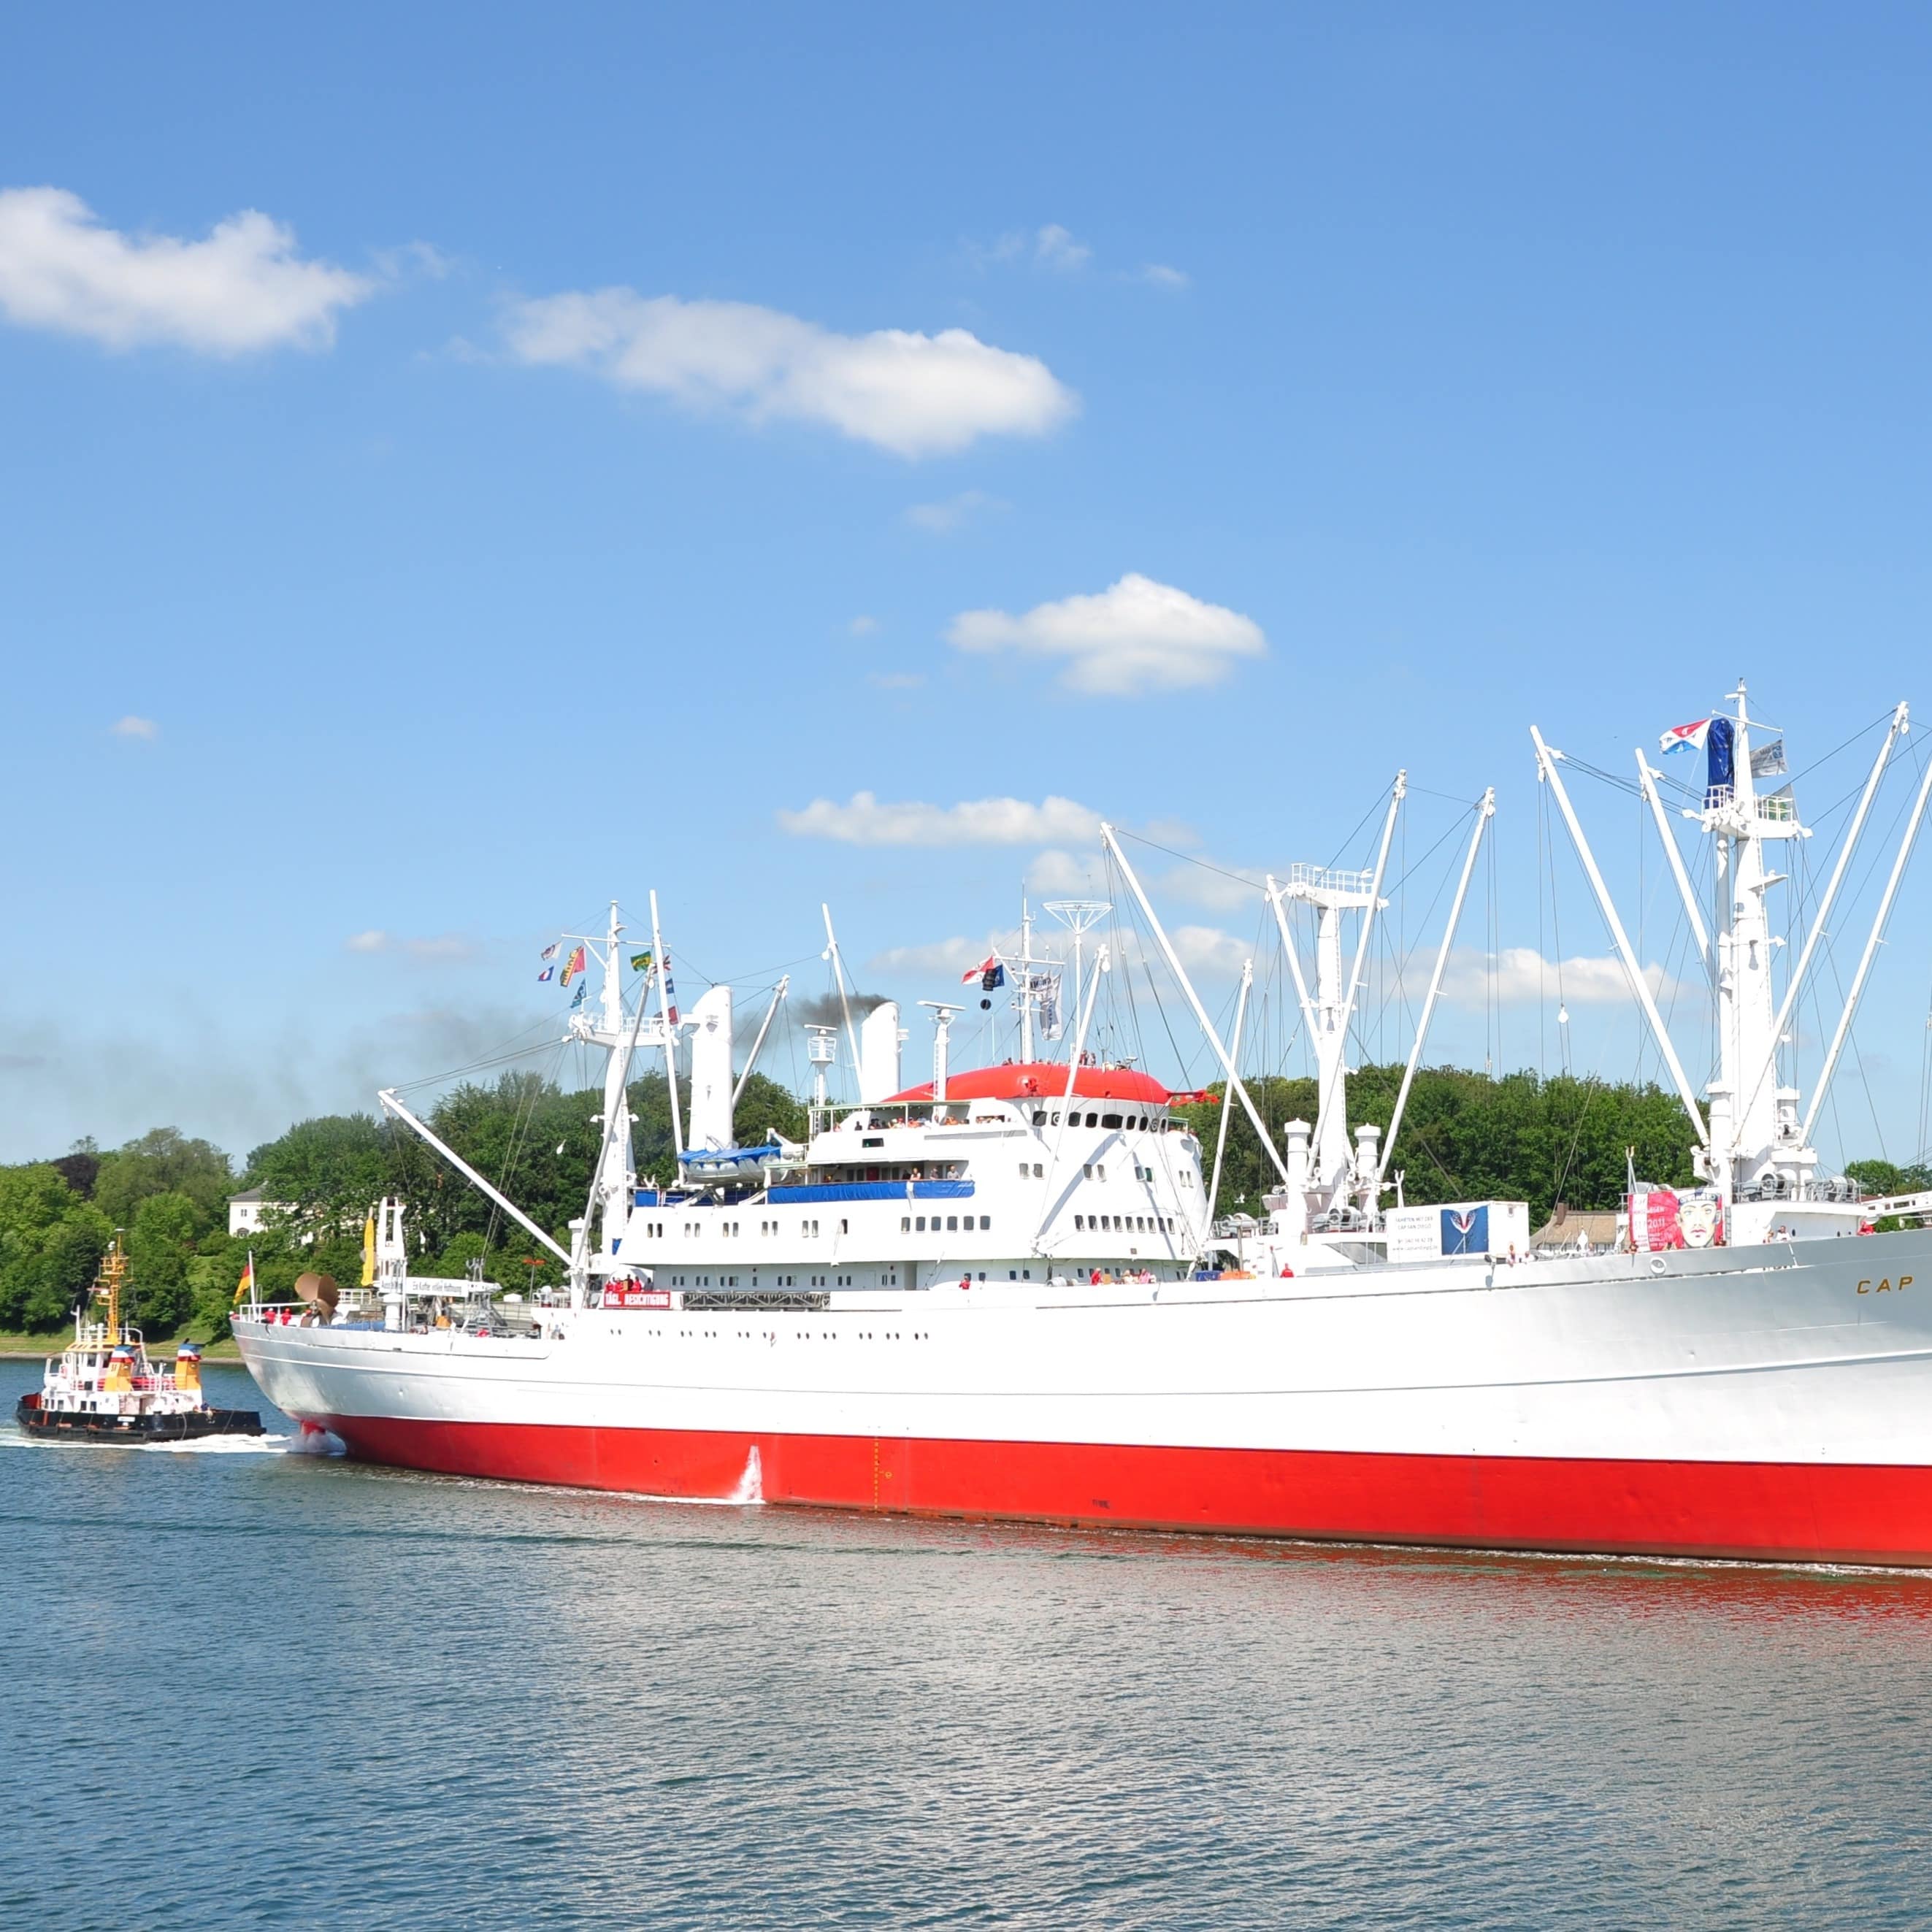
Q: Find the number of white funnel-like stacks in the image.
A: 2